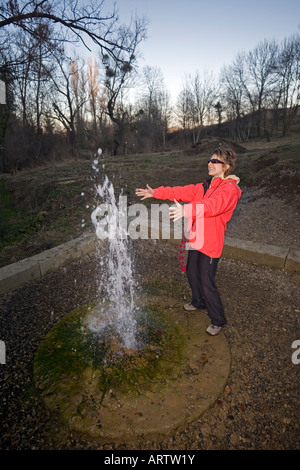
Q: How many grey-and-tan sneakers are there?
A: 2